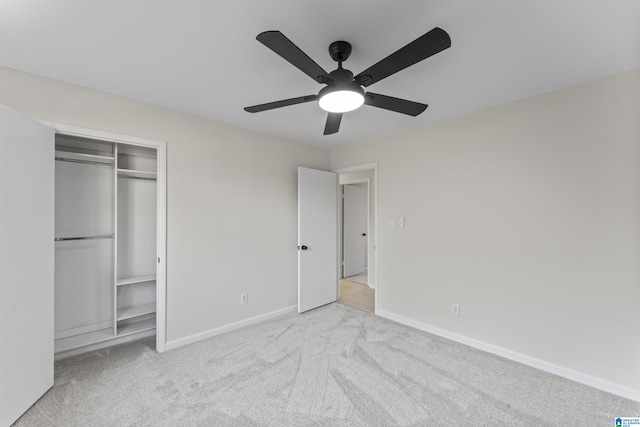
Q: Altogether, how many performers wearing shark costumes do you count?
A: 0